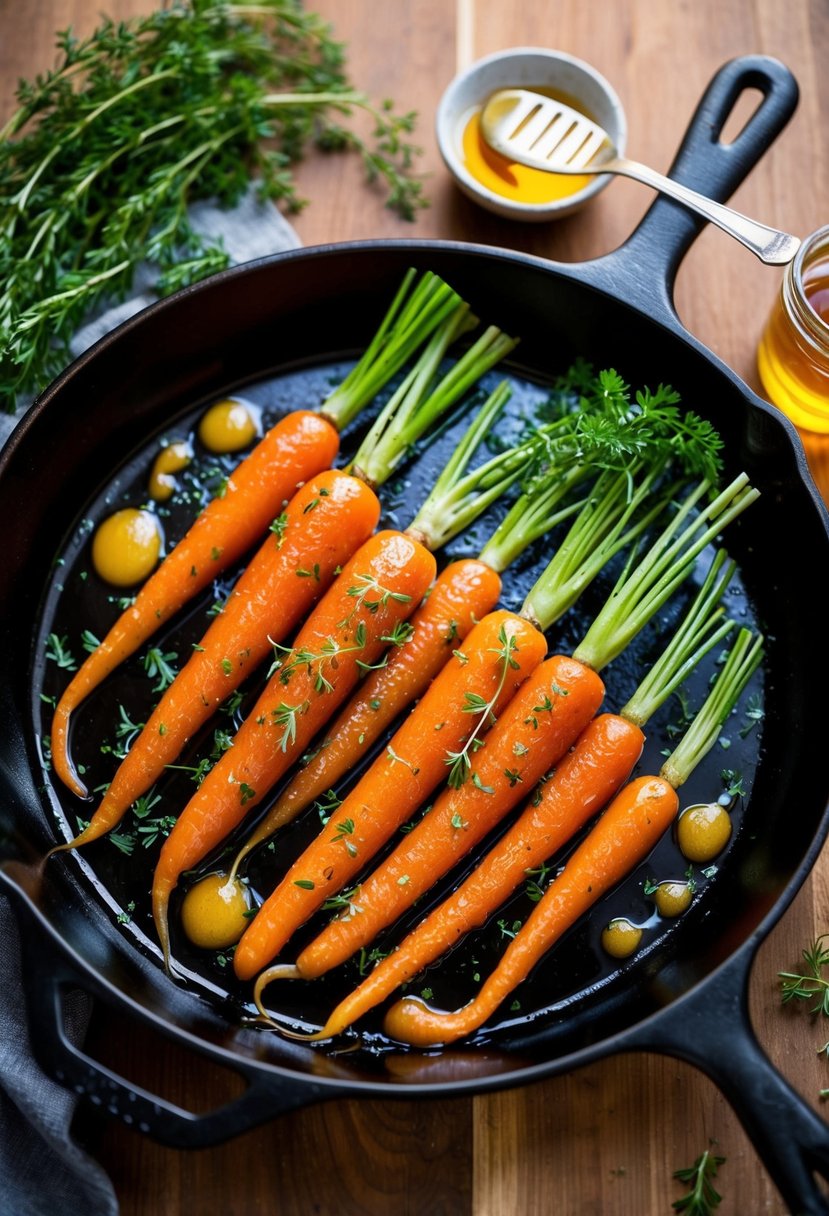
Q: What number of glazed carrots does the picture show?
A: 8